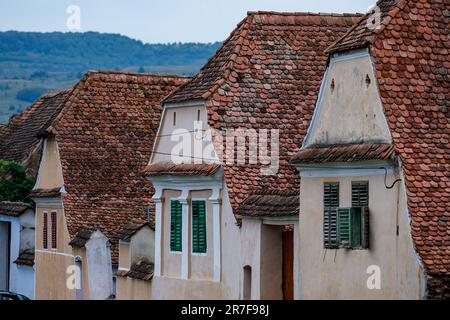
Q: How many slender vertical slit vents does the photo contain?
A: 2